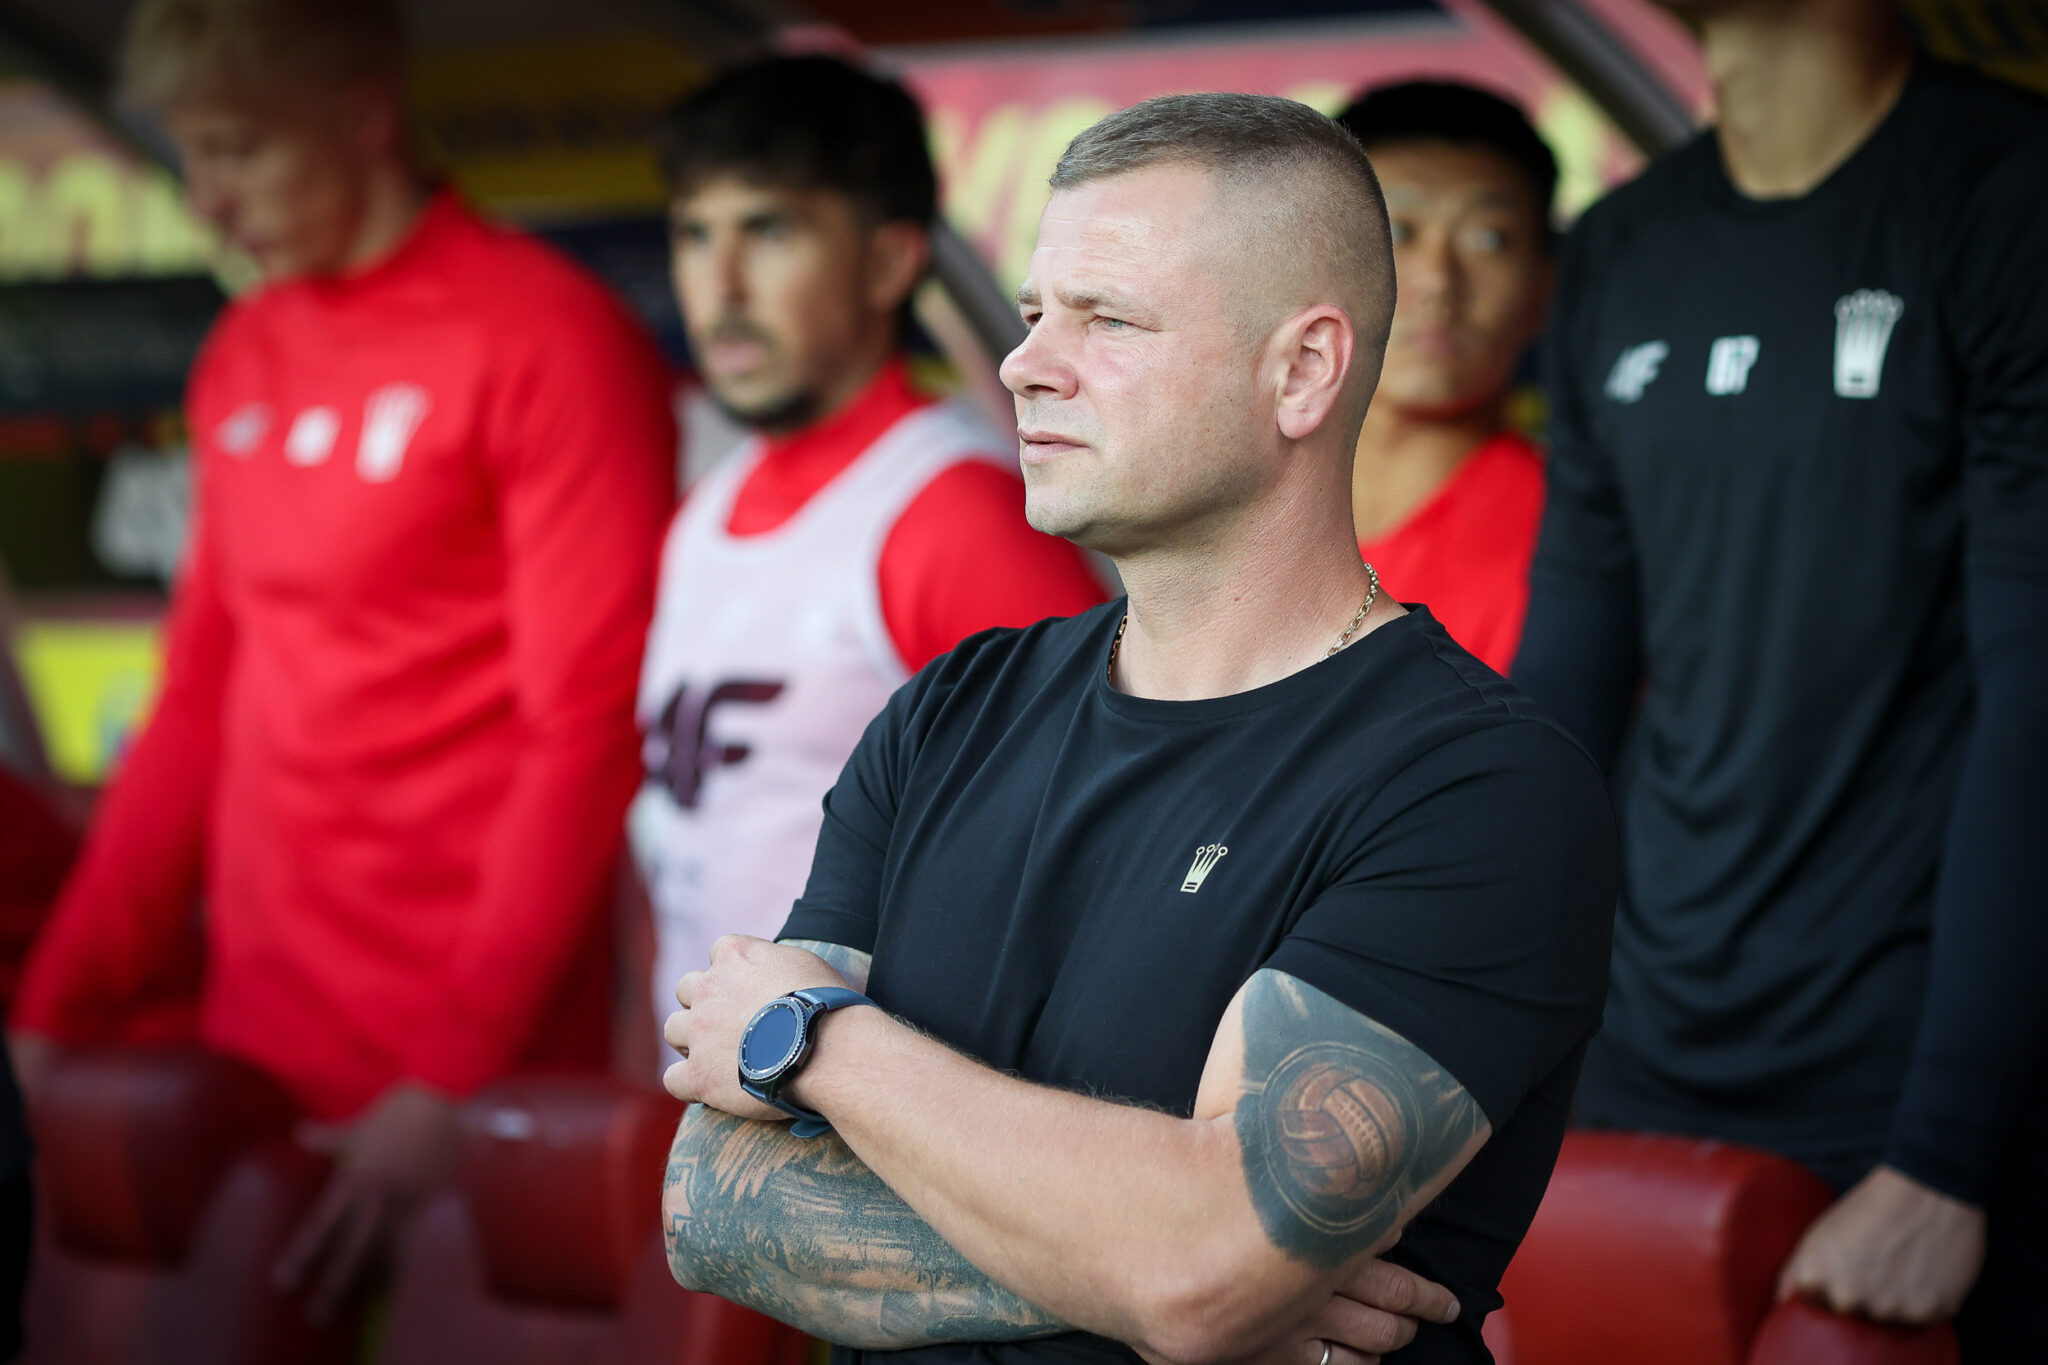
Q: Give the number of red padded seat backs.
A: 4